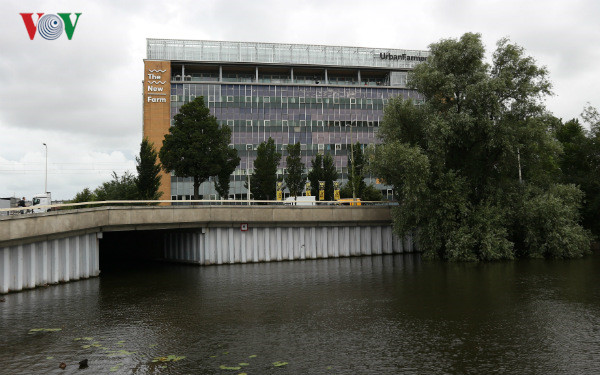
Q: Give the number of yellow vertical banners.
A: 4